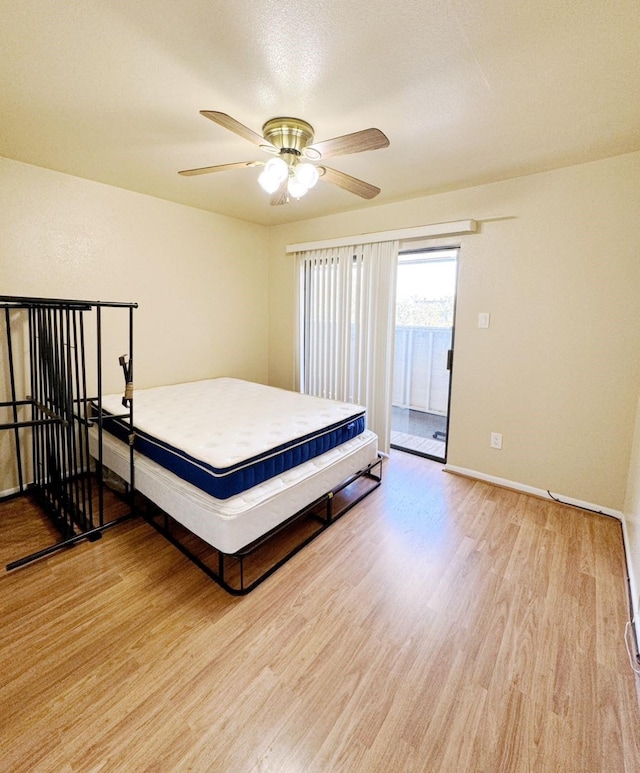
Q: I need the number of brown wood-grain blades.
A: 5